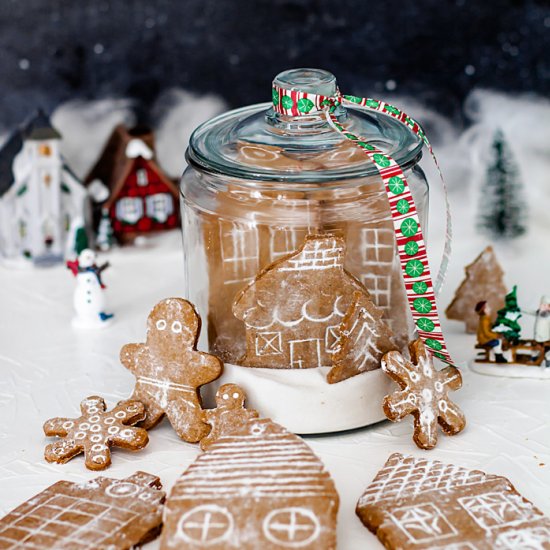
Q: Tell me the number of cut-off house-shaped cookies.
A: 3